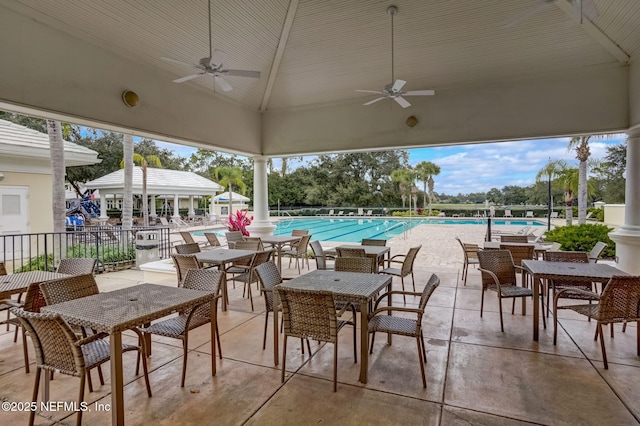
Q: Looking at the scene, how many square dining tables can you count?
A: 8